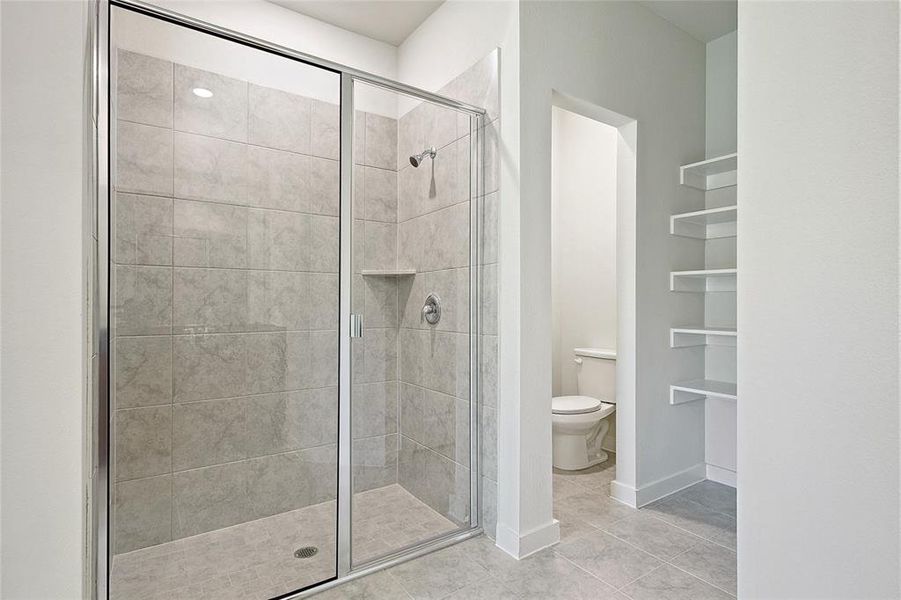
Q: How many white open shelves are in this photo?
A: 5